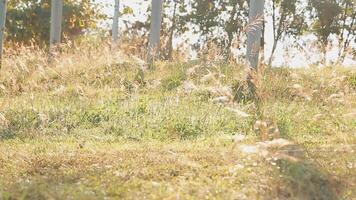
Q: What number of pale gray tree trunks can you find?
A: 5